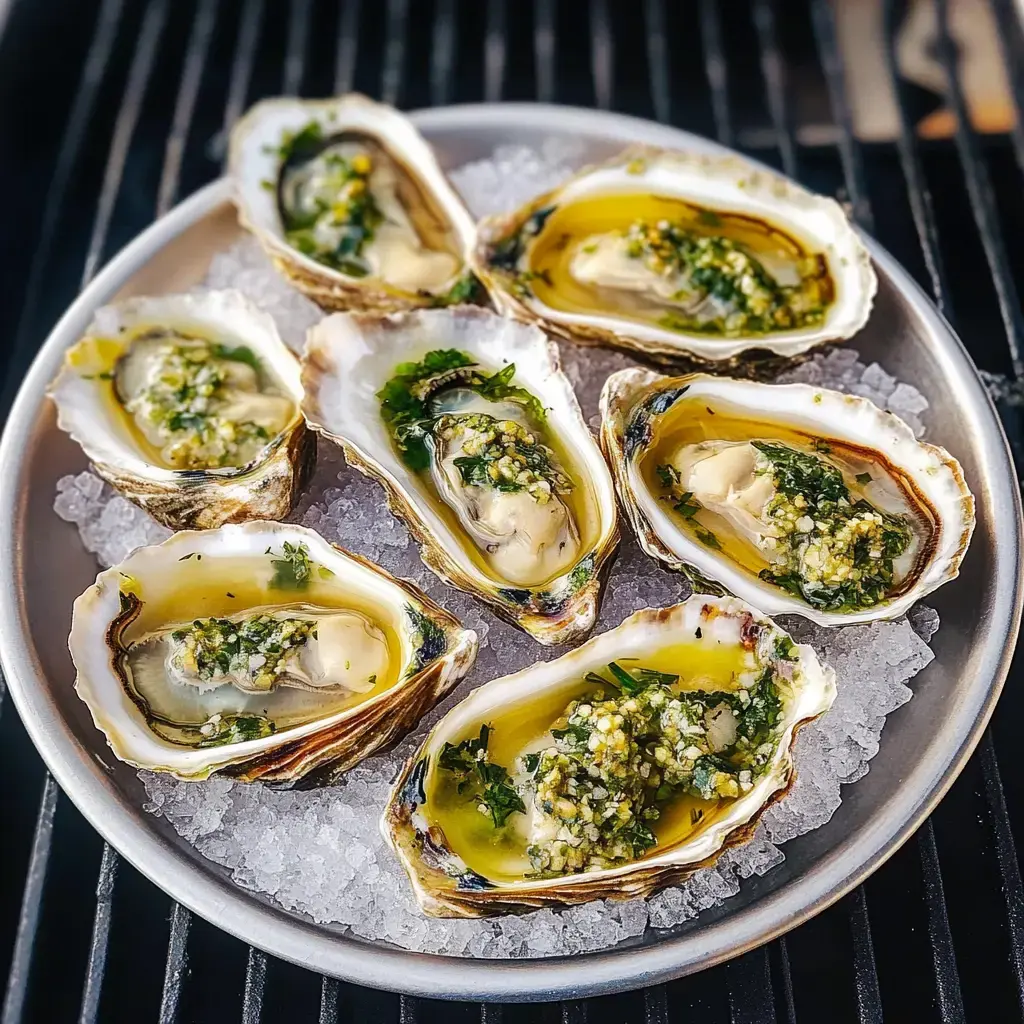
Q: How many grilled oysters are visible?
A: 7